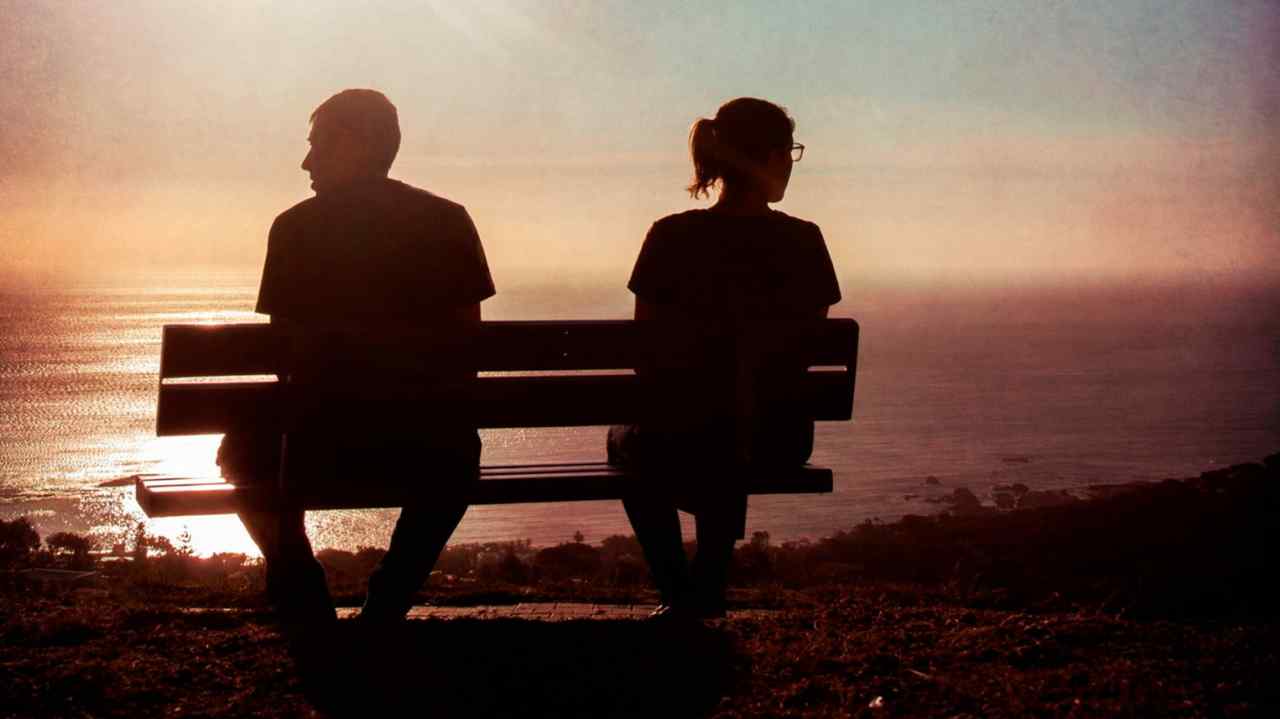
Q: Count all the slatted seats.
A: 1